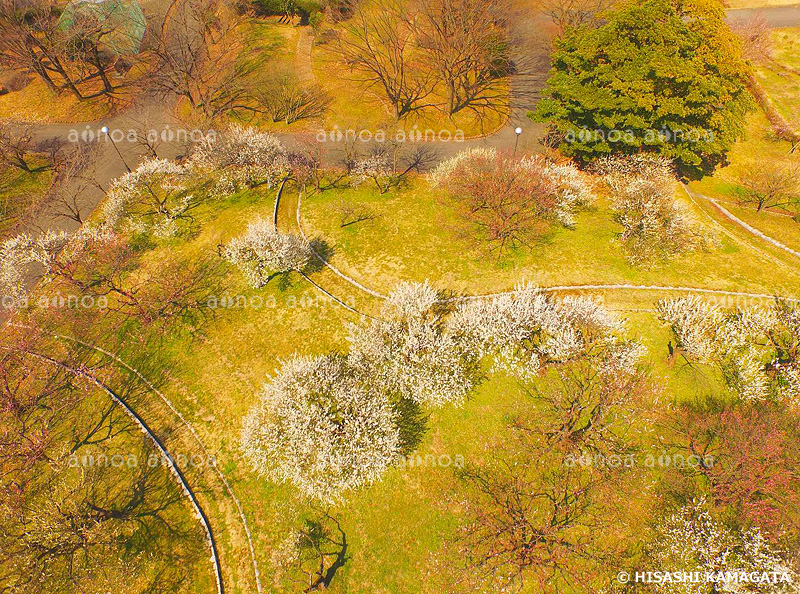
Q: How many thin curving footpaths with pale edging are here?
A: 3